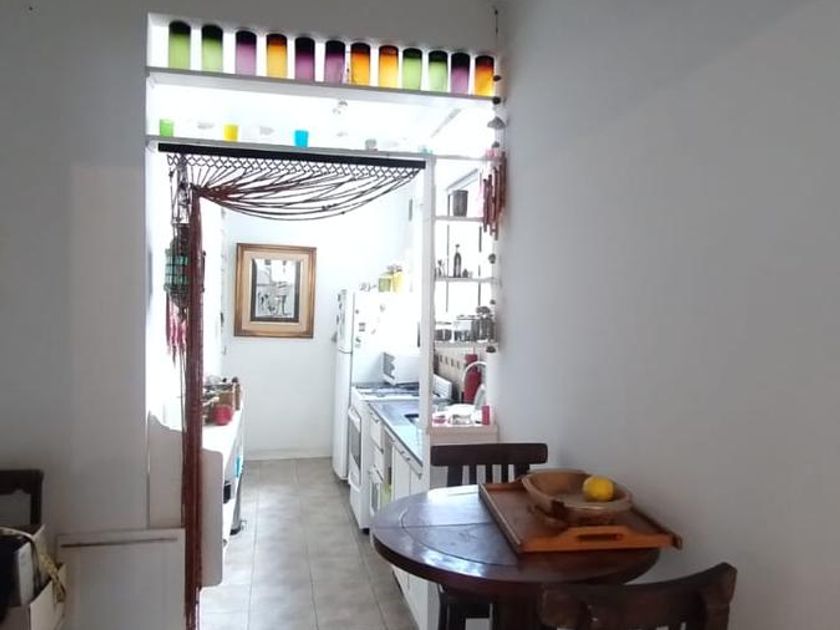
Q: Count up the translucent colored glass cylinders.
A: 12